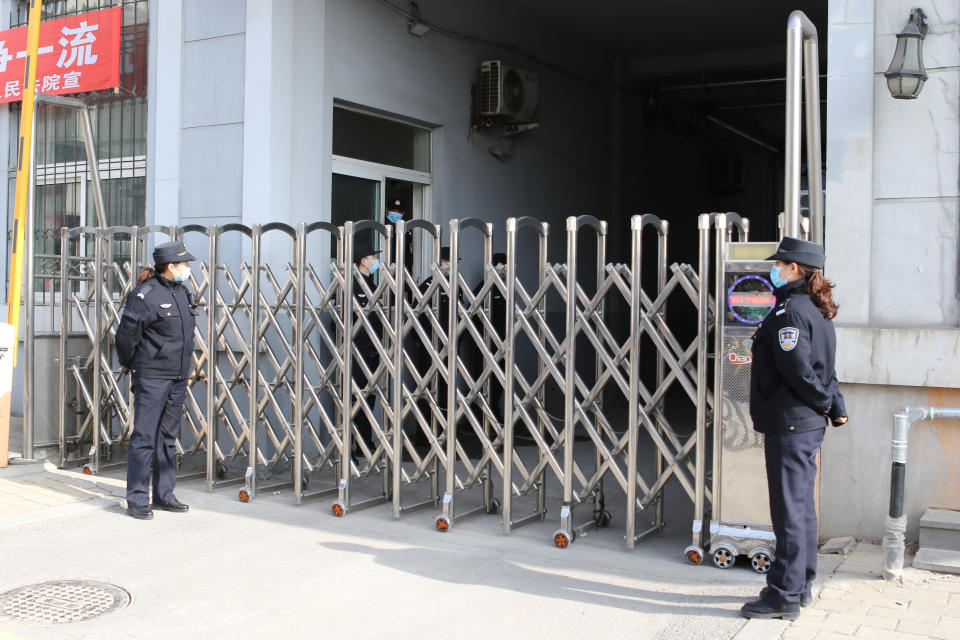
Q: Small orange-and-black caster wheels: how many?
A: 6